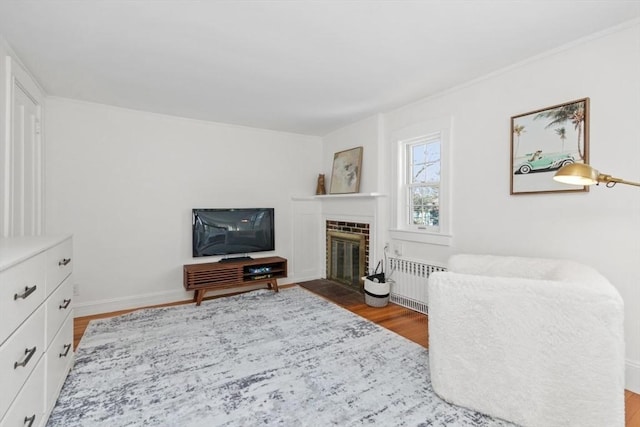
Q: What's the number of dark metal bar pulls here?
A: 6